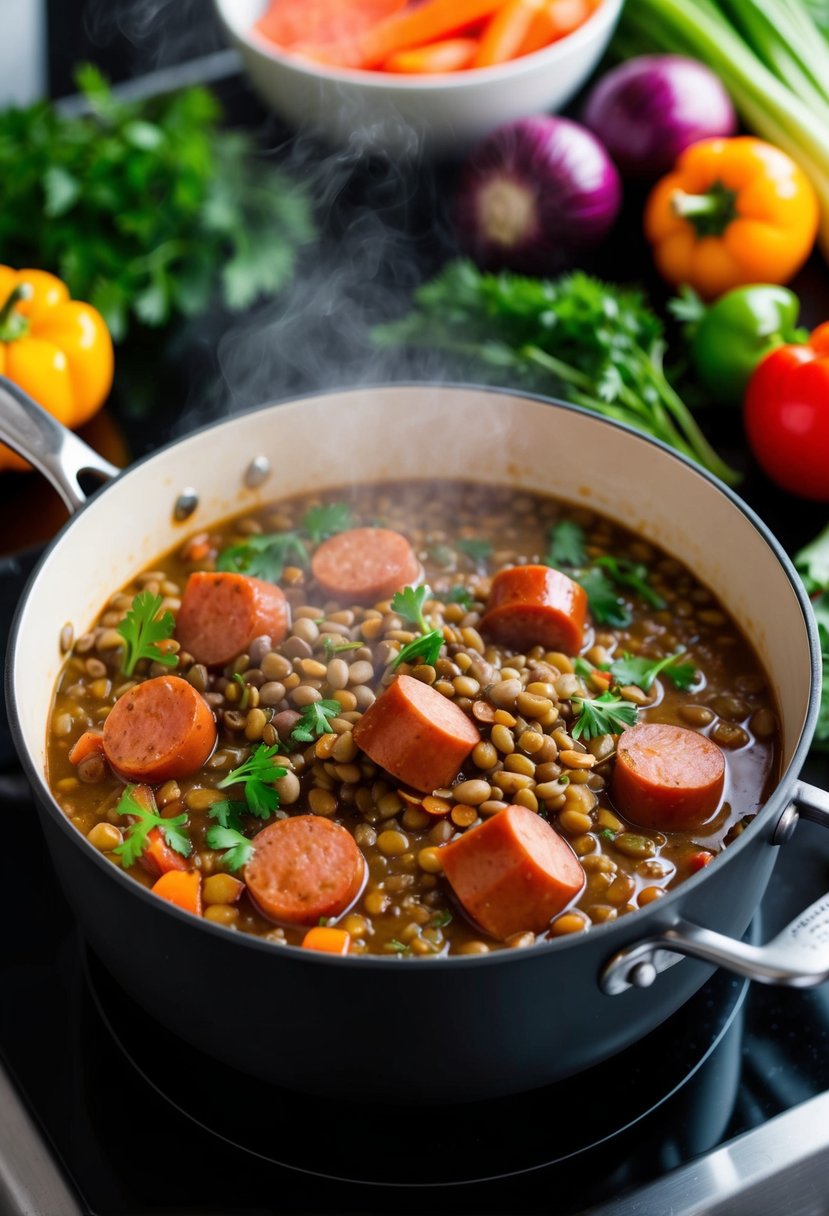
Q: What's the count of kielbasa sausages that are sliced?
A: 8